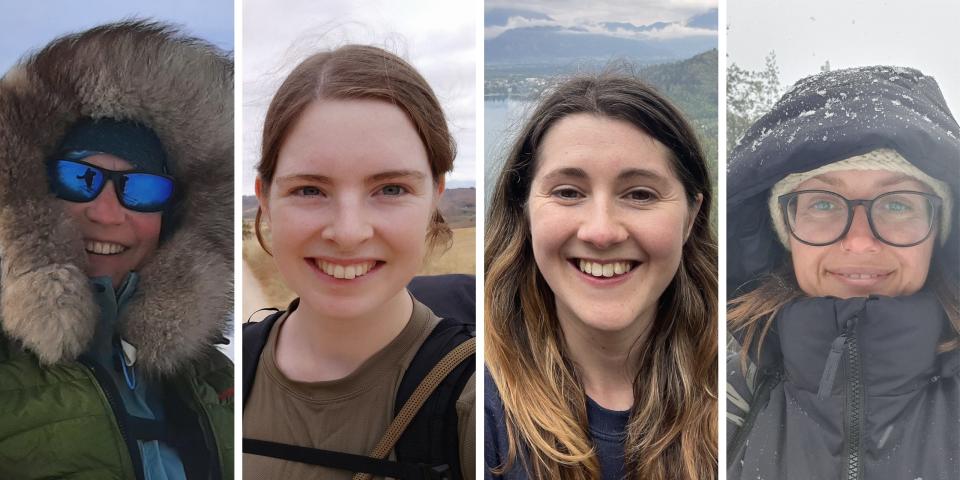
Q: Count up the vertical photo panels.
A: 4